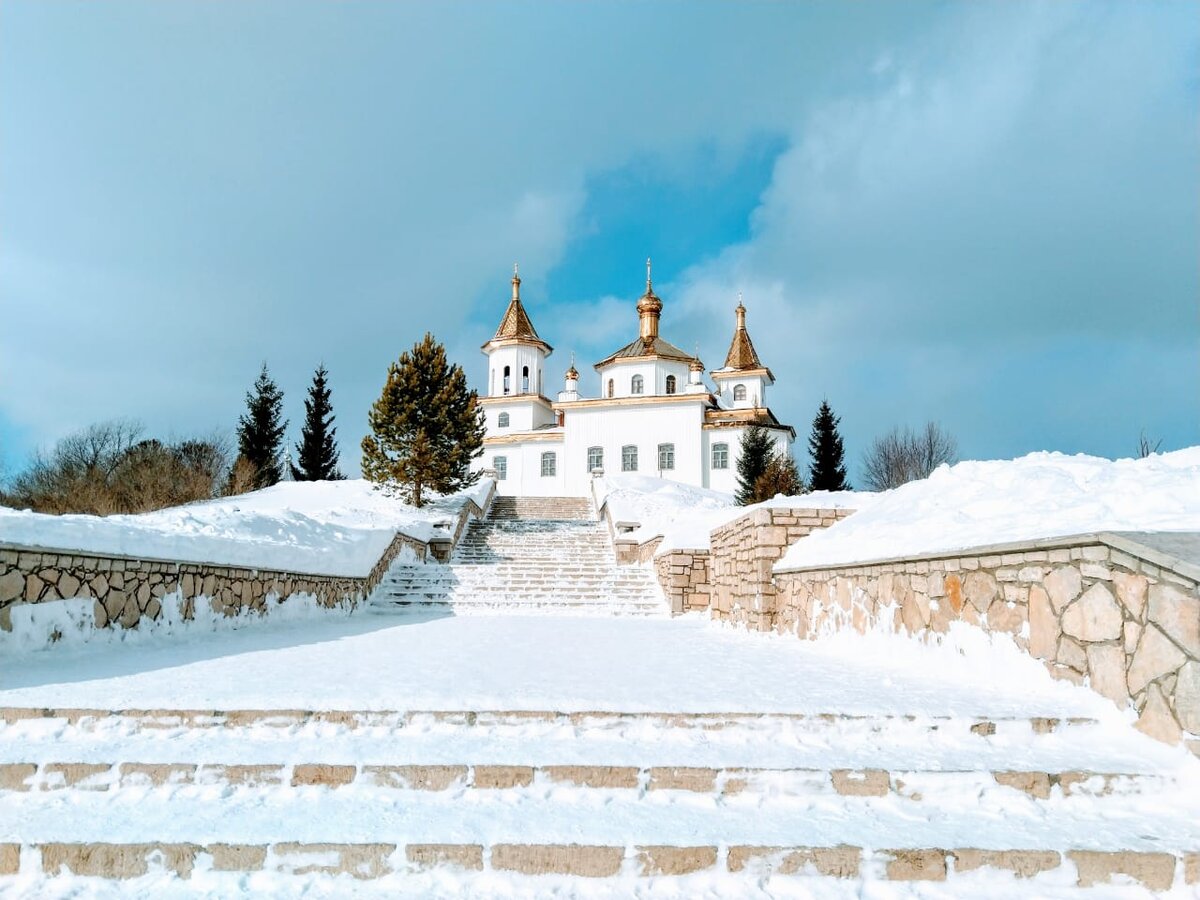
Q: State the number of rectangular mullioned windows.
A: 6